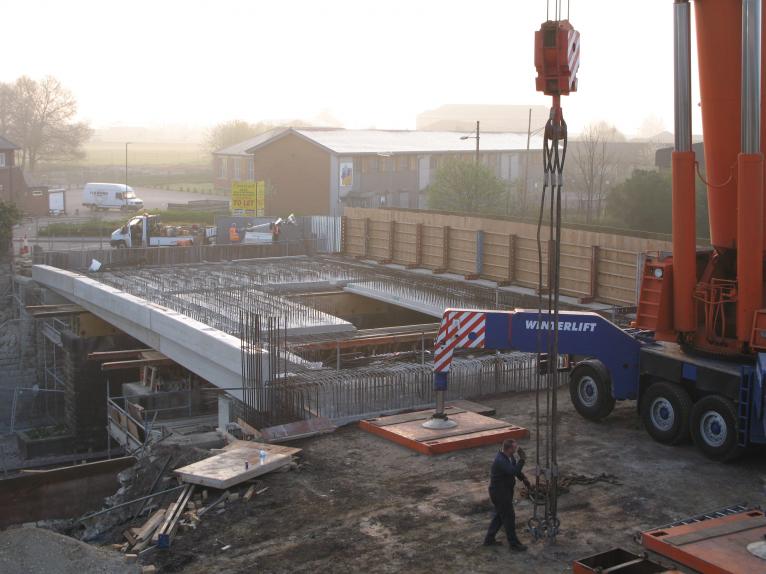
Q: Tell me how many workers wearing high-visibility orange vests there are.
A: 2